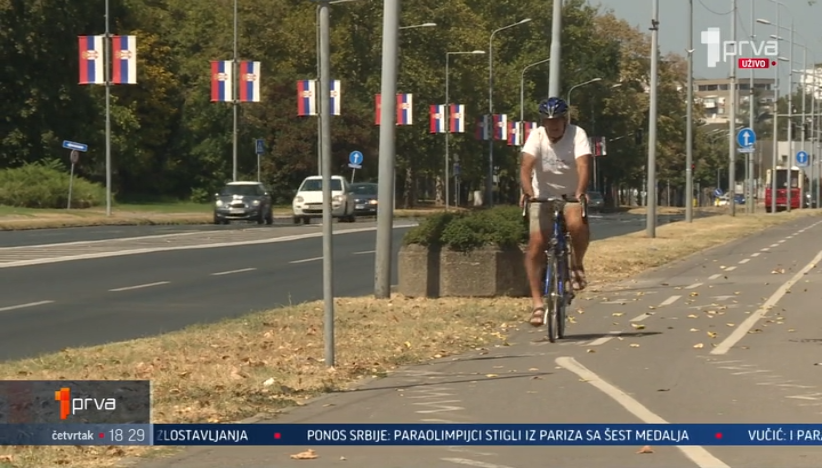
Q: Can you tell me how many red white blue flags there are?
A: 15